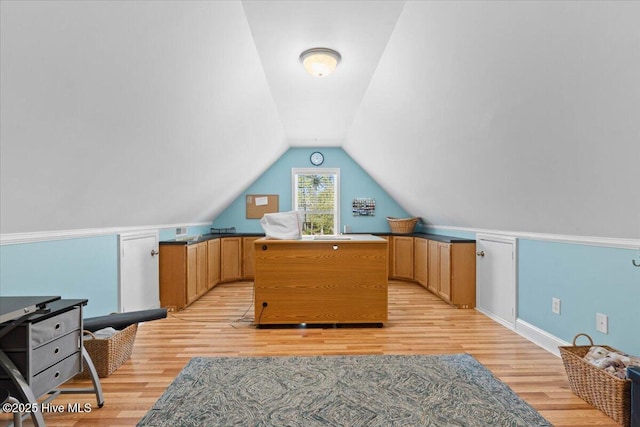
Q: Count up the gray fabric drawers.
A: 3